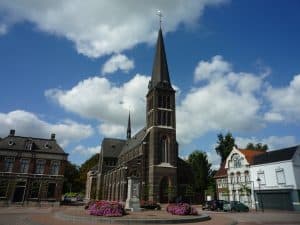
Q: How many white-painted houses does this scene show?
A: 2